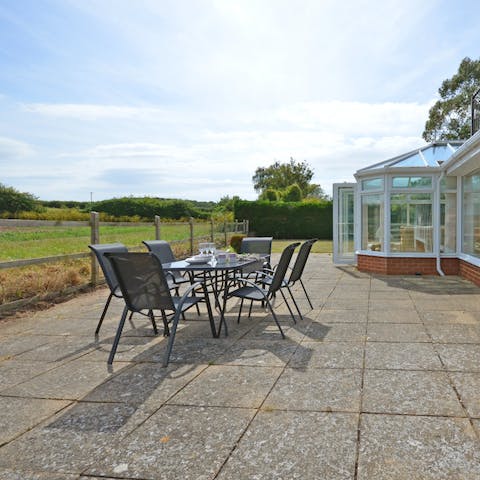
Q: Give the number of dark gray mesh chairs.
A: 6